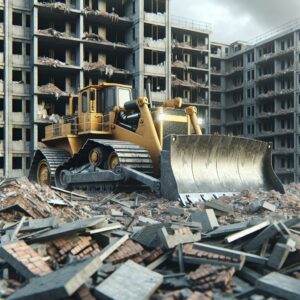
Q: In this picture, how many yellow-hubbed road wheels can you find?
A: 3